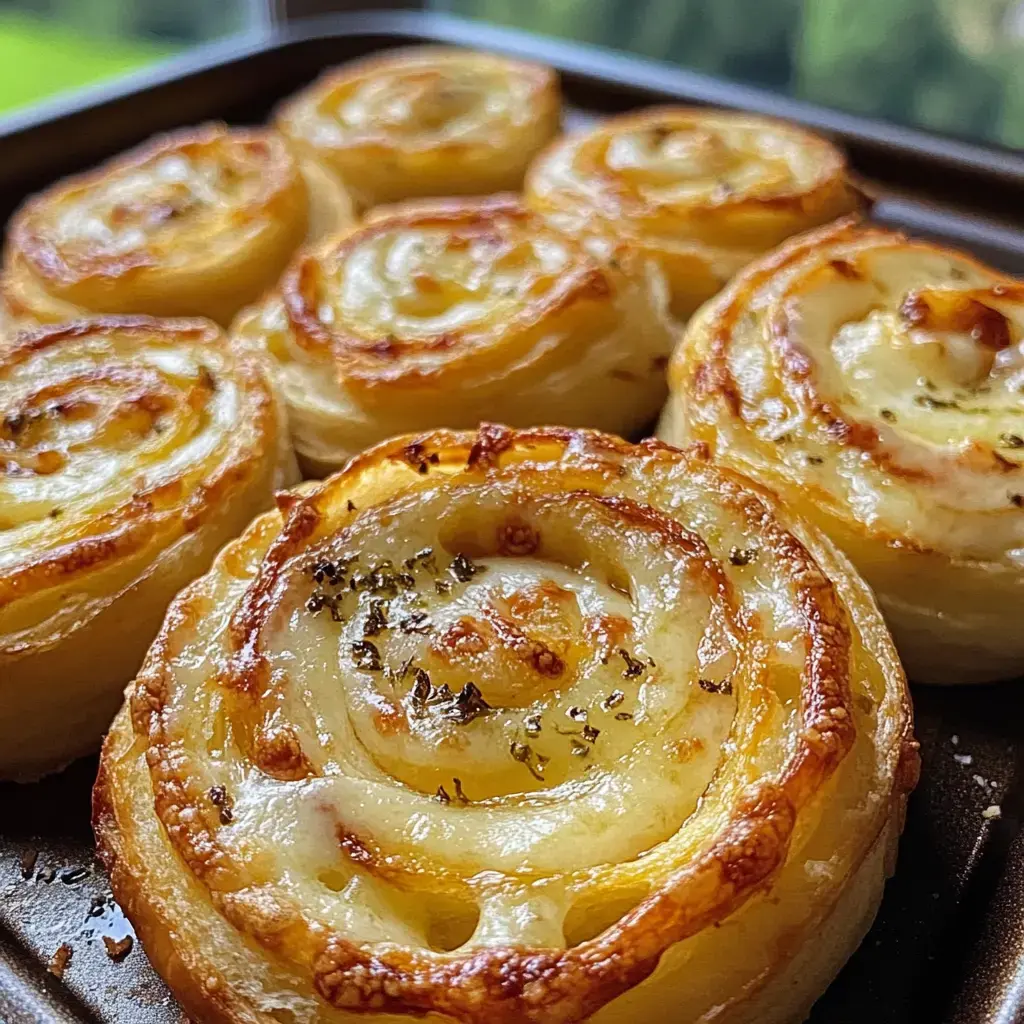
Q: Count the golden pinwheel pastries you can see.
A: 7